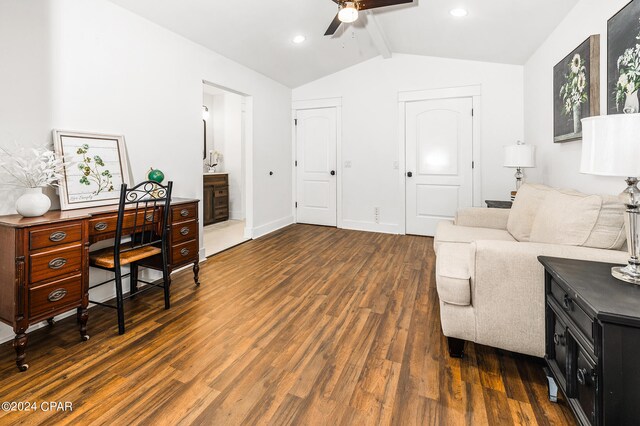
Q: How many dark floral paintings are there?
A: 2